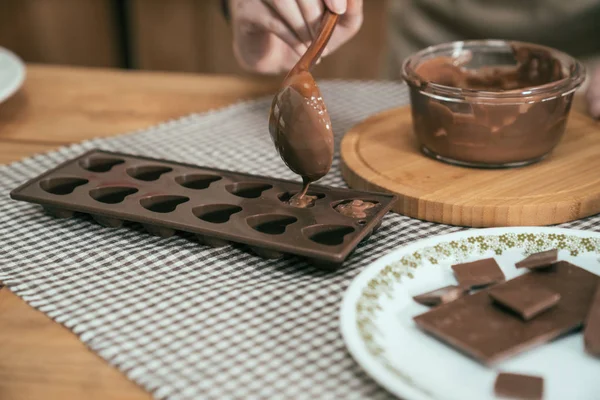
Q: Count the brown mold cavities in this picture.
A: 12